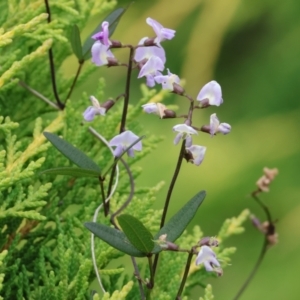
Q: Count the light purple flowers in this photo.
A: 14